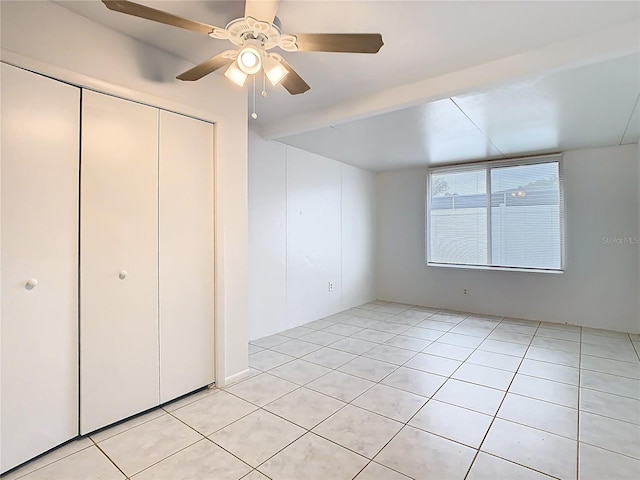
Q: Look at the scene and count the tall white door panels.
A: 3